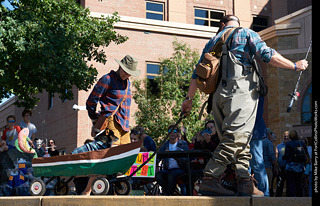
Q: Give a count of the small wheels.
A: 4